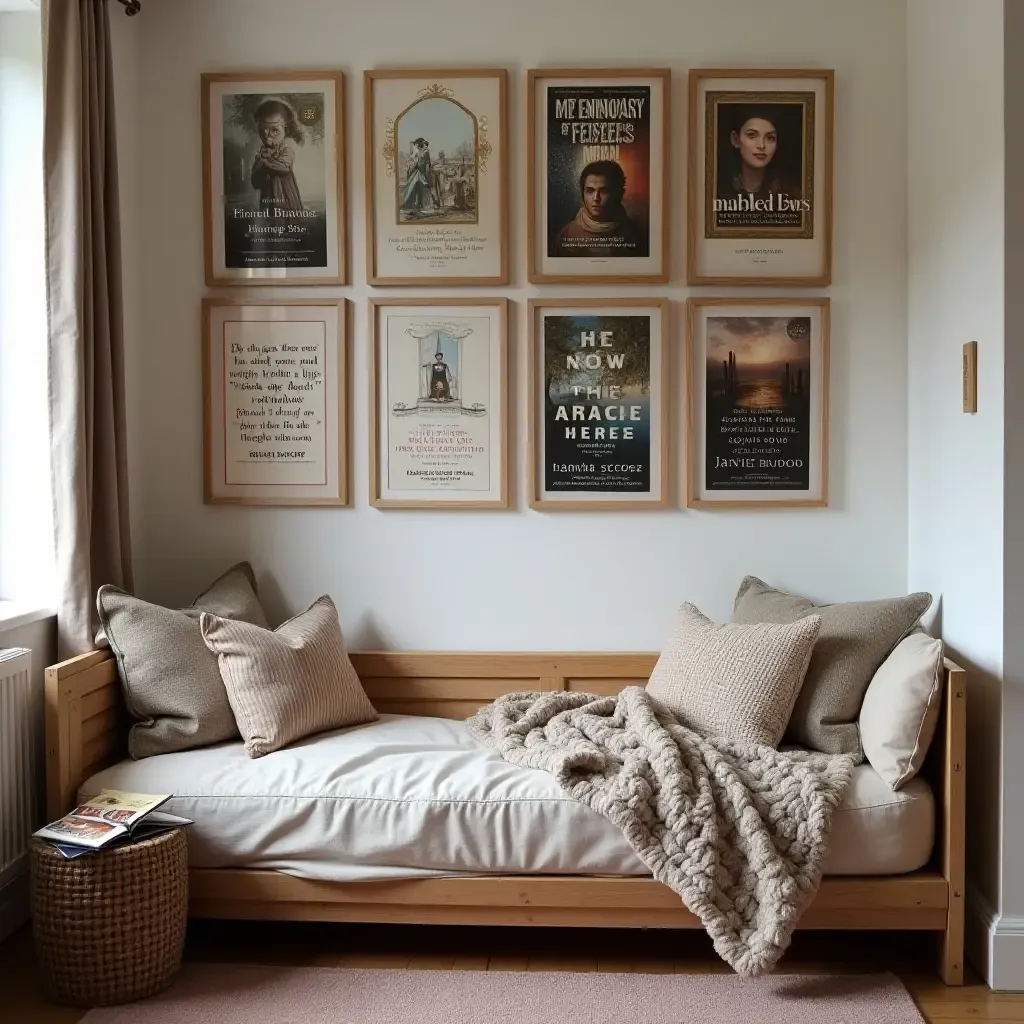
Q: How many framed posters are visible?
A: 8